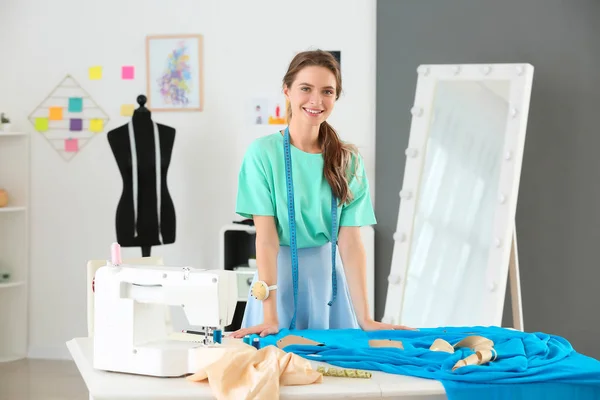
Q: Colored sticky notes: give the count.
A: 9